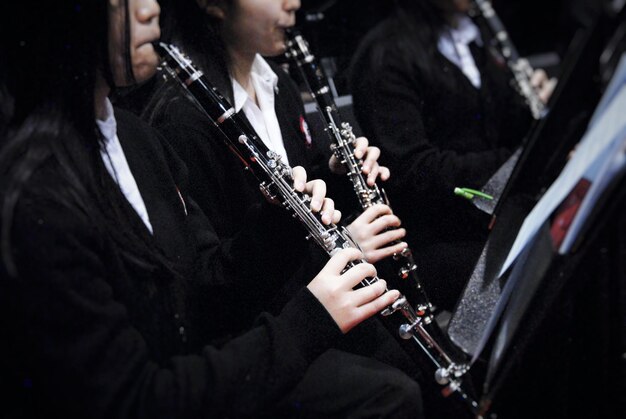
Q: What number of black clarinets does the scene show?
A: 3